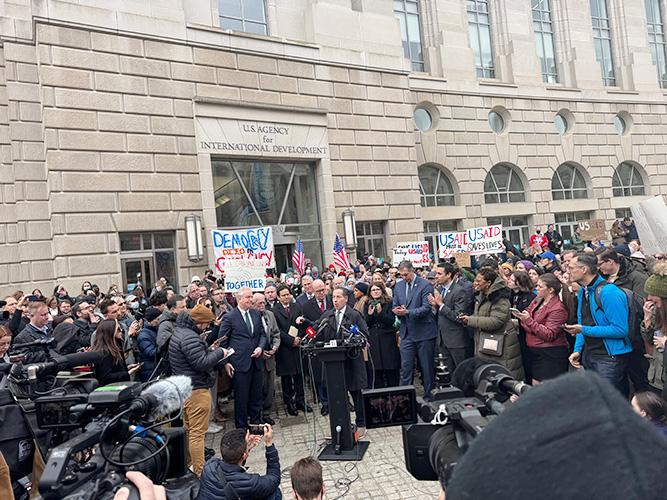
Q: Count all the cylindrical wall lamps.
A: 2